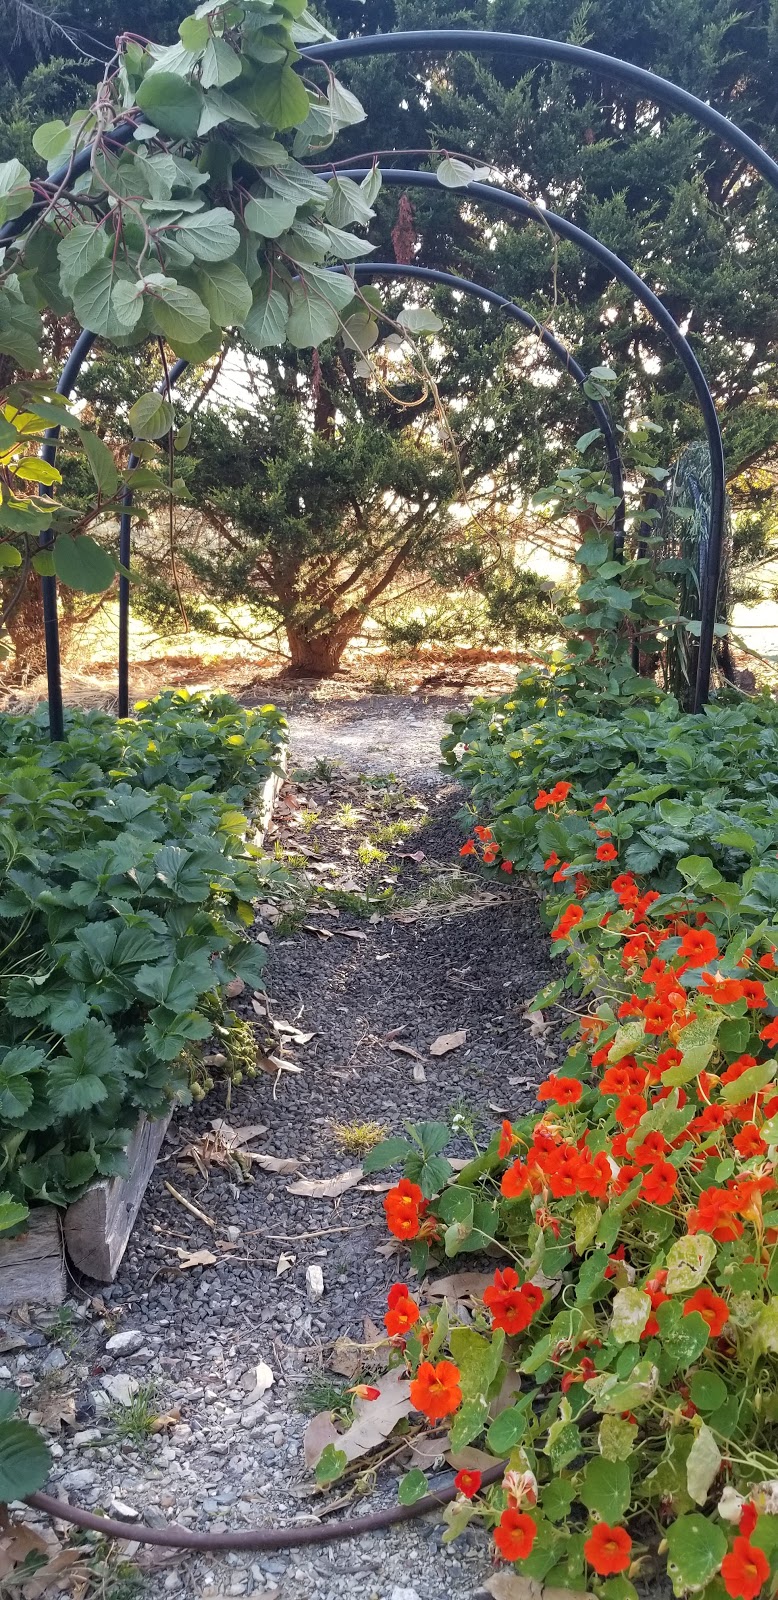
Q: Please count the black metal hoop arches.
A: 3